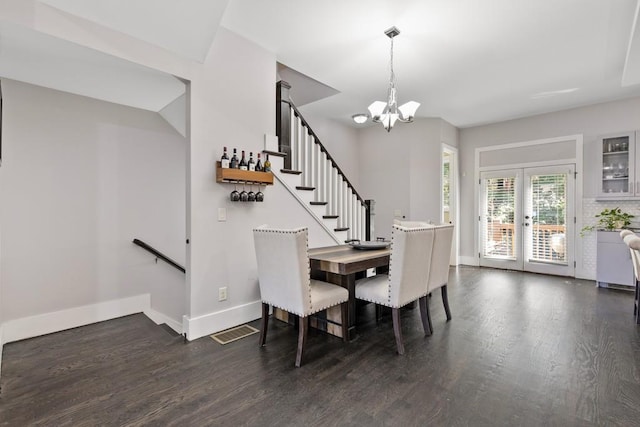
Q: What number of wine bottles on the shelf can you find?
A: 6